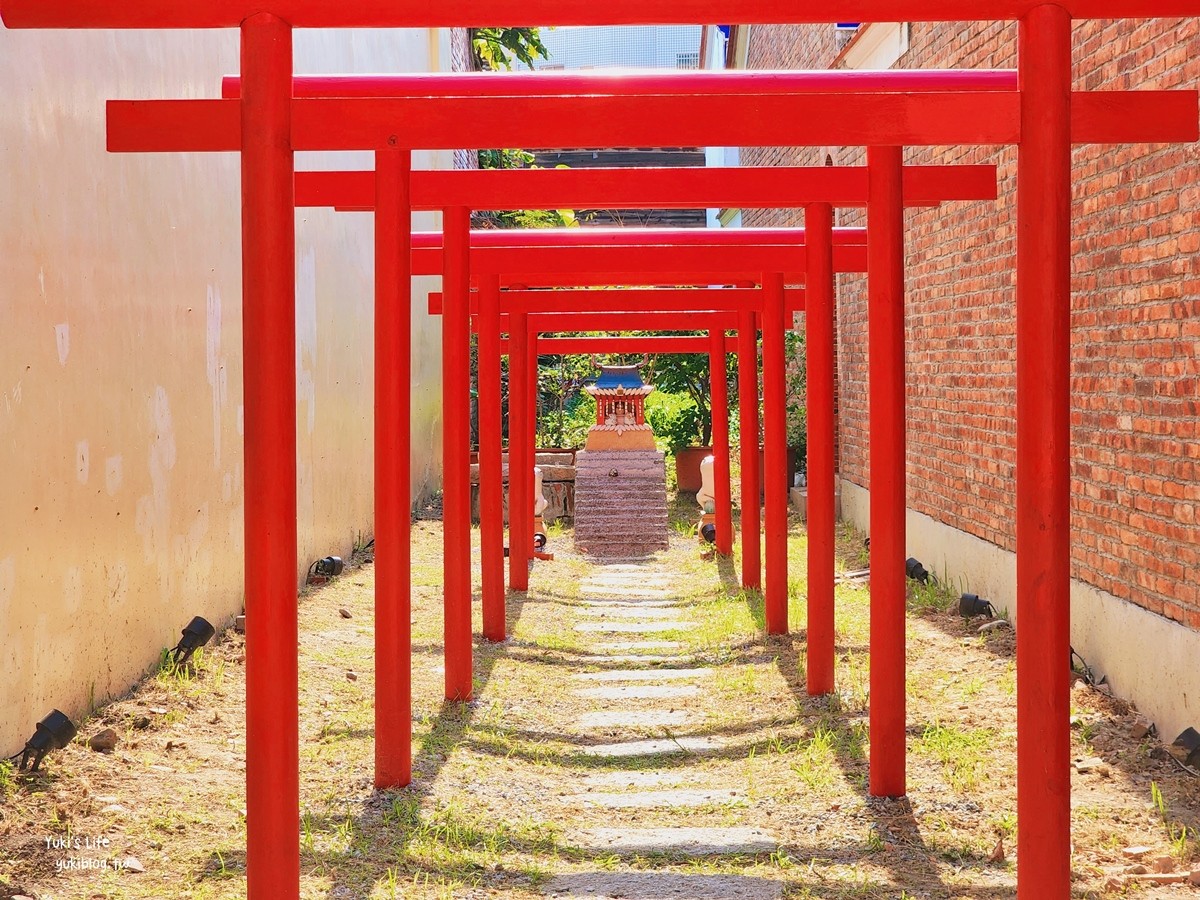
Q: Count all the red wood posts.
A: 12